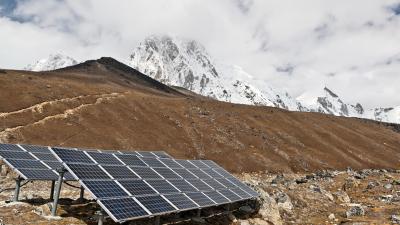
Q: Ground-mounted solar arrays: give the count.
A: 2